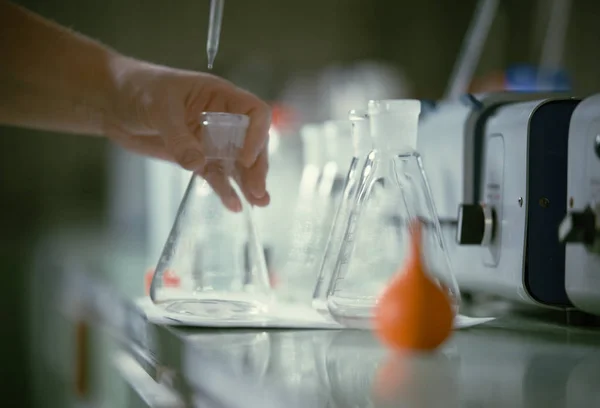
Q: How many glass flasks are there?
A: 5